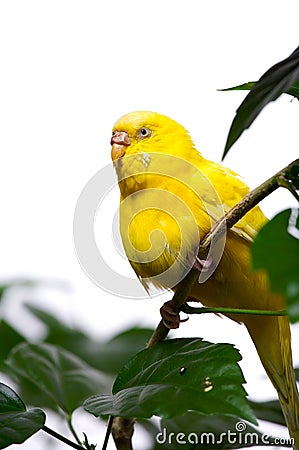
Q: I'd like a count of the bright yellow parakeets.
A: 1